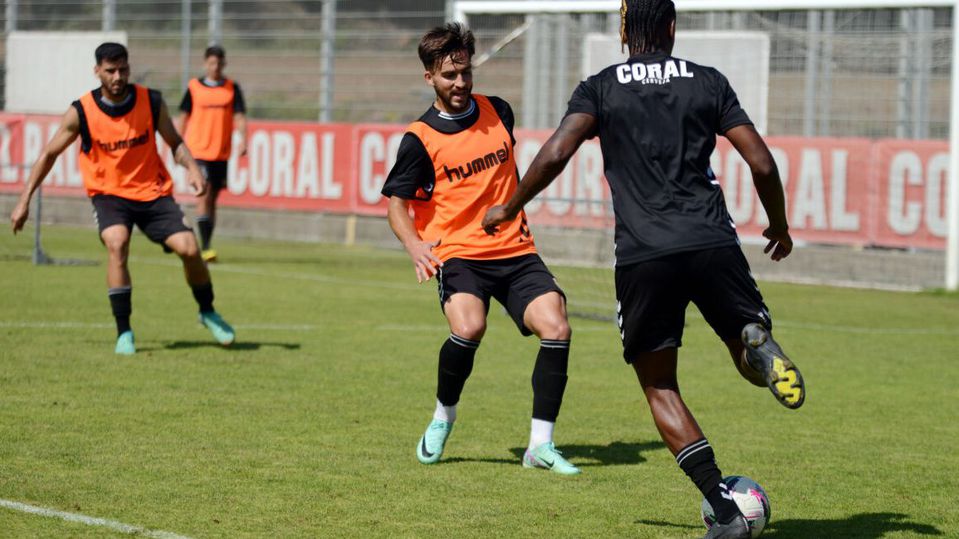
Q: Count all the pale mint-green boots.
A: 4